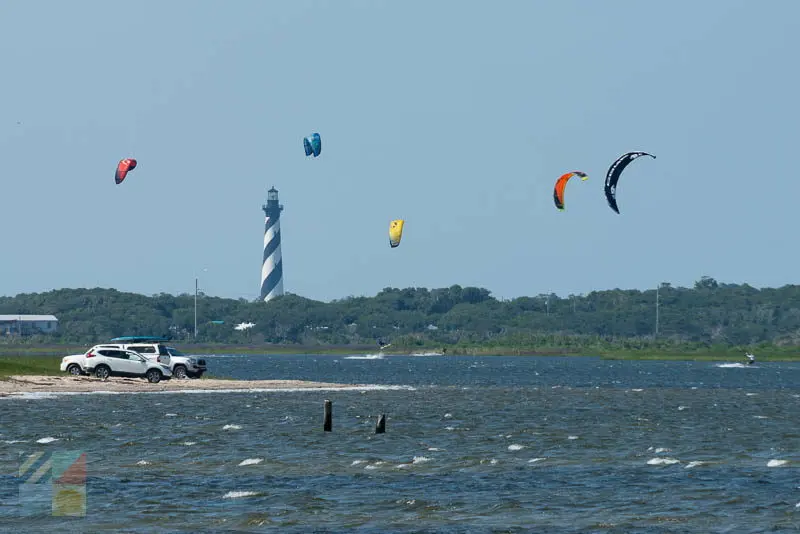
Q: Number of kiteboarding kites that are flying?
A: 5